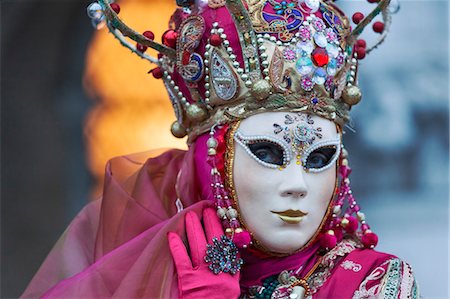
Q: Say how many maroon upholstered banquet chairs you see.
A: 0